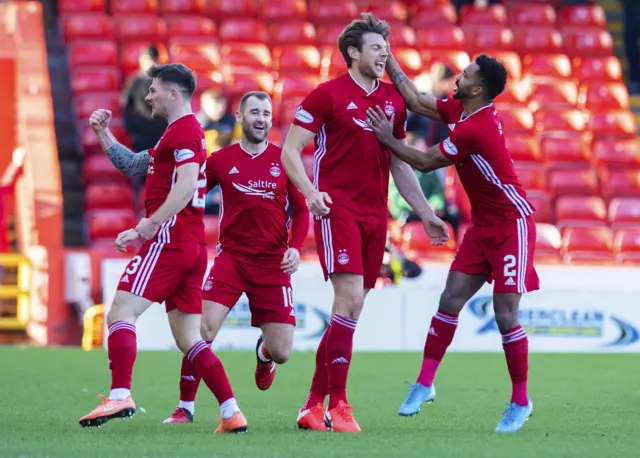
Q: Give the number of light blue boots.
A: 2